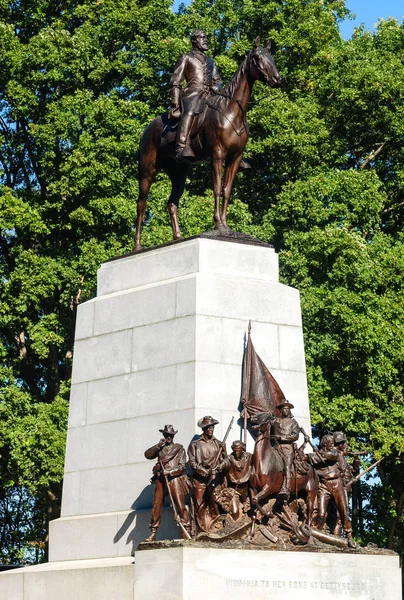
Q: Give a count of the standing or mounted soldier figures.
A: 7